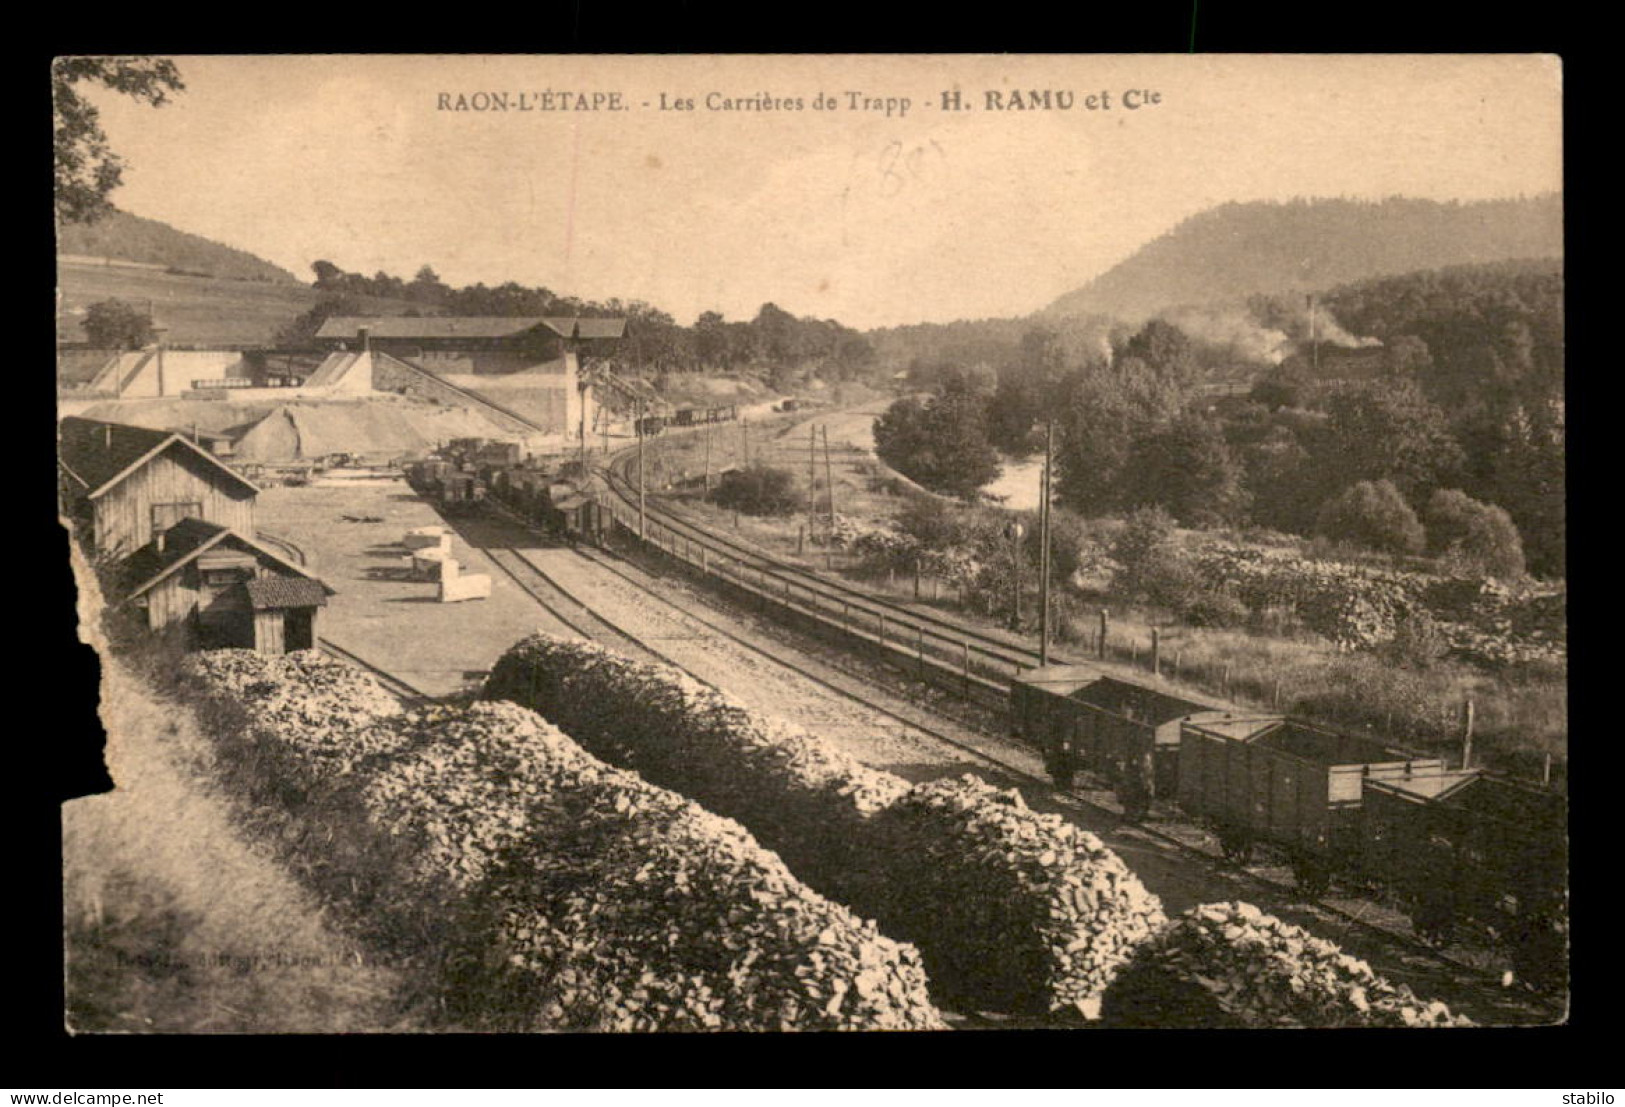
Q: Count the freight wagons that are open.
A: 3